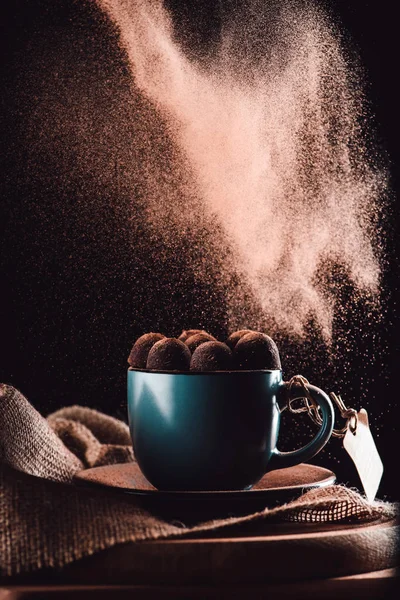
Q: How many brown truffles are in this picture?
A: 7